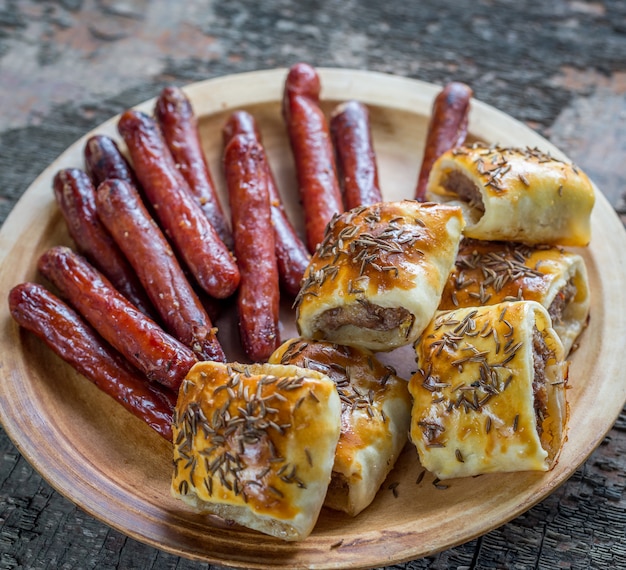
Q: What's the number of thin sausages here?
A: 12